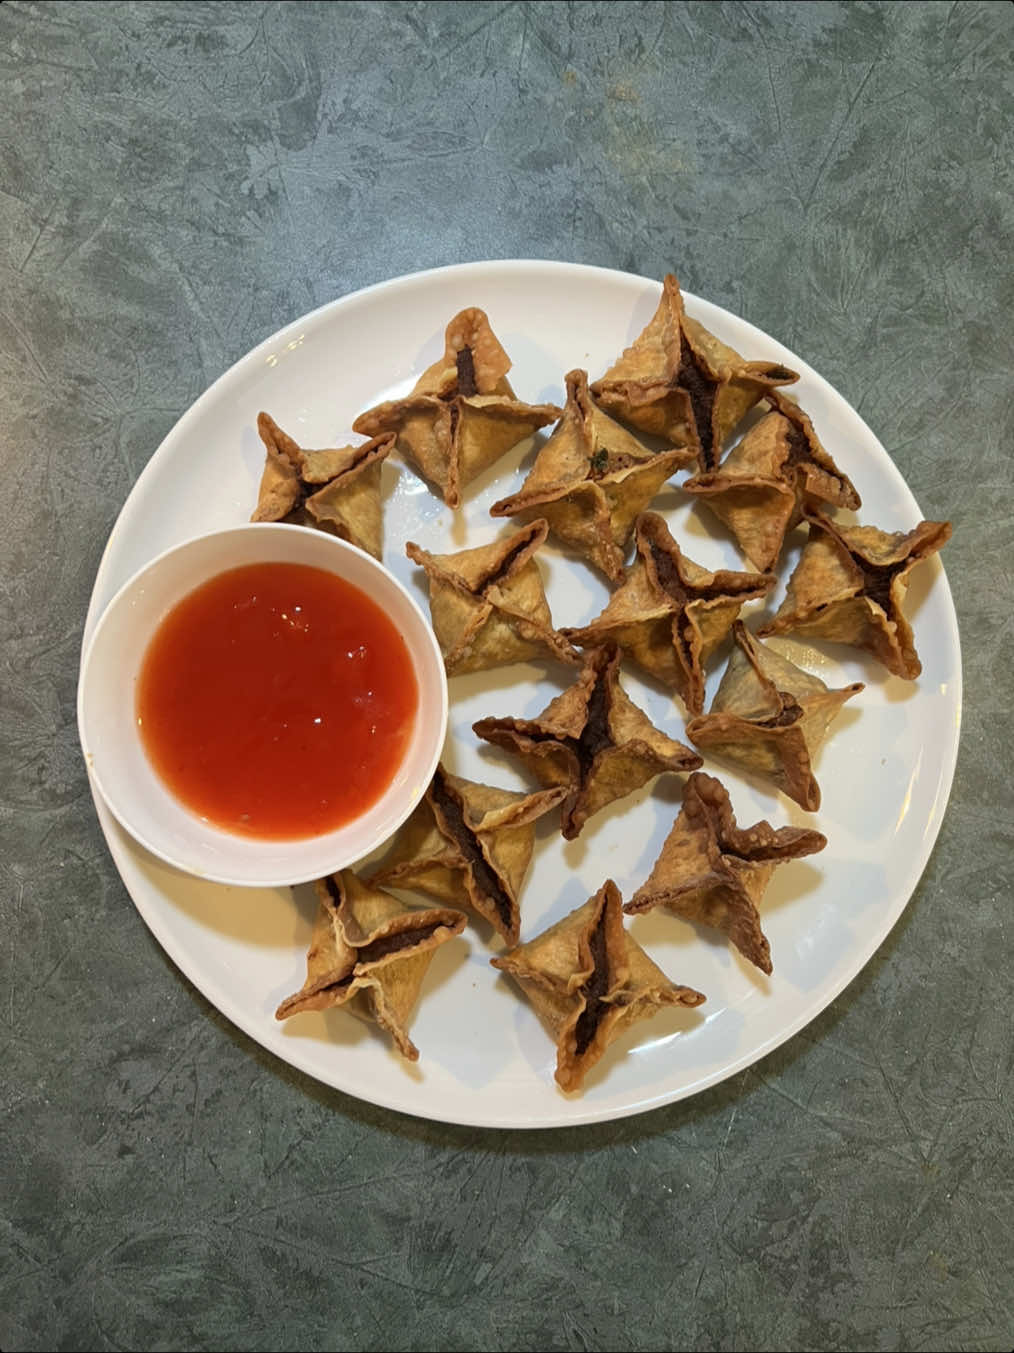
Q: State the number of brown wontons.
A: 14